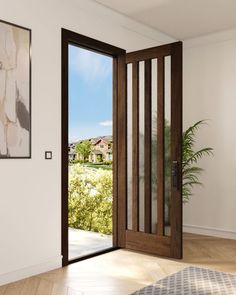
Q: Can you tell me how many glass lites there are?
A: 4